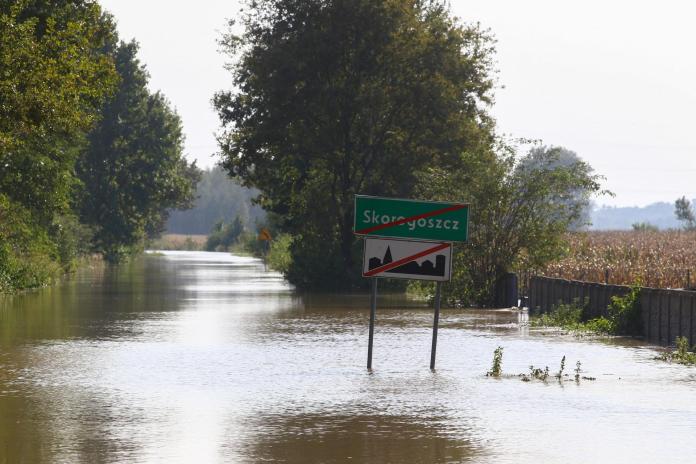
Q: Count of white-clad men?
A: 0